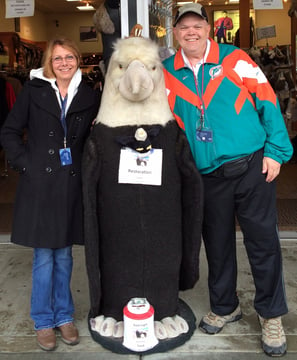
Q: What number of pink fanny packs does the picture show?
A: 0